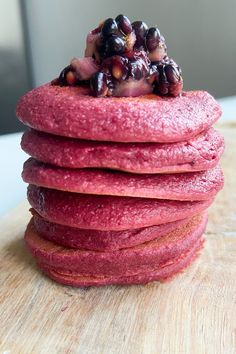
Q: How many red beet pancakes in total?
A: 7